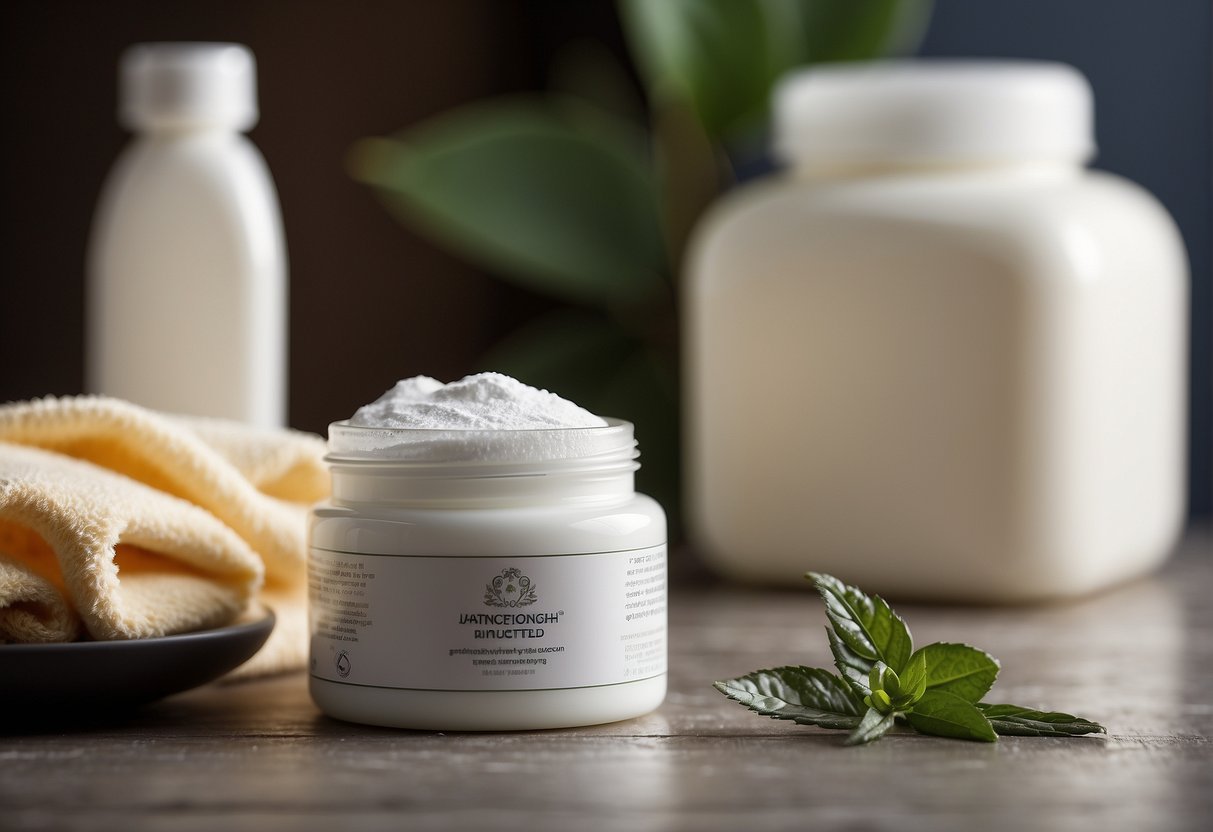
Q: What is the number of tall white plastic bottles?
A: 1